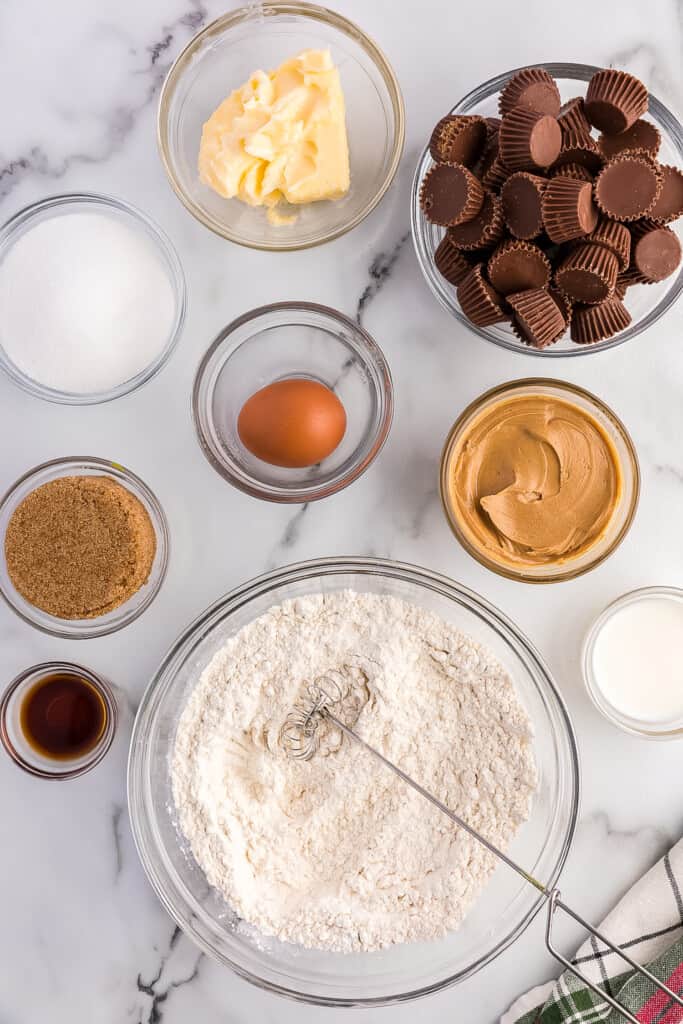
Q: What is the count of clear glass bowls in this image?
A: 9